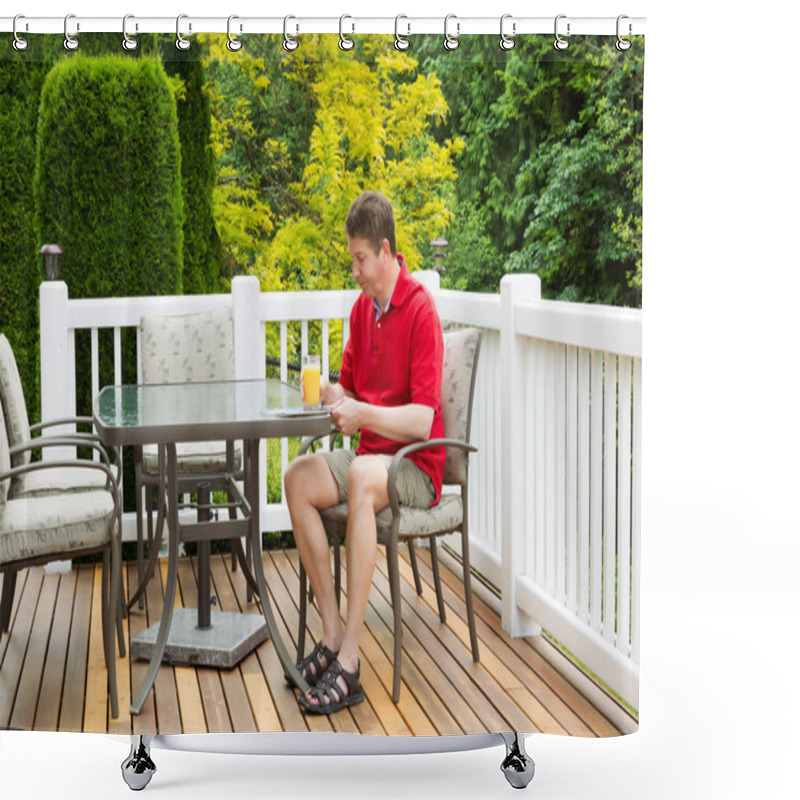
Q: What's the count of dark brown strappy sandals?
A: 2